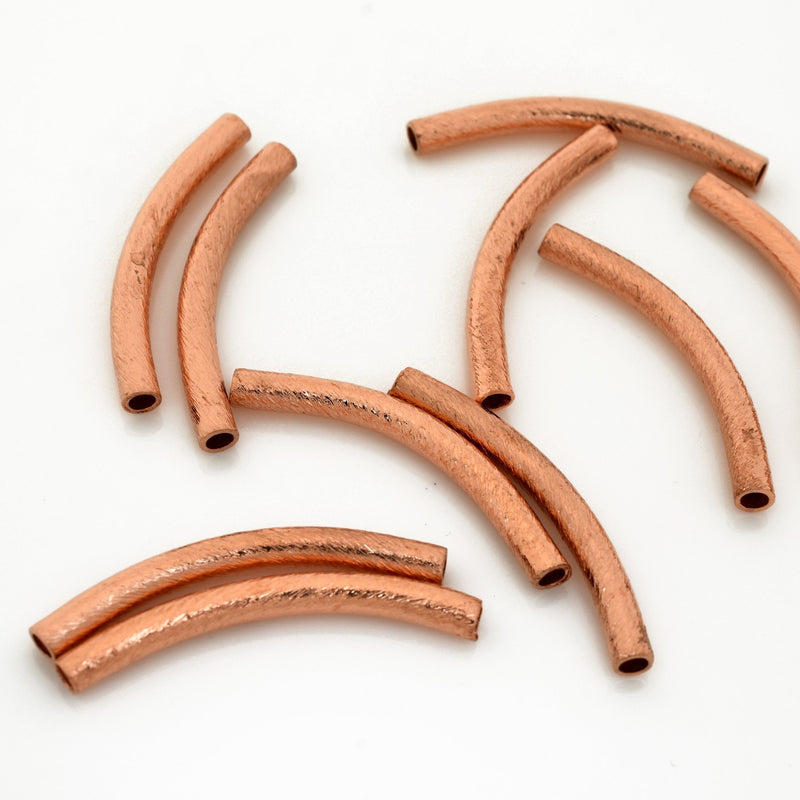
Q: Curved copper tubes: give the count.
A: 10